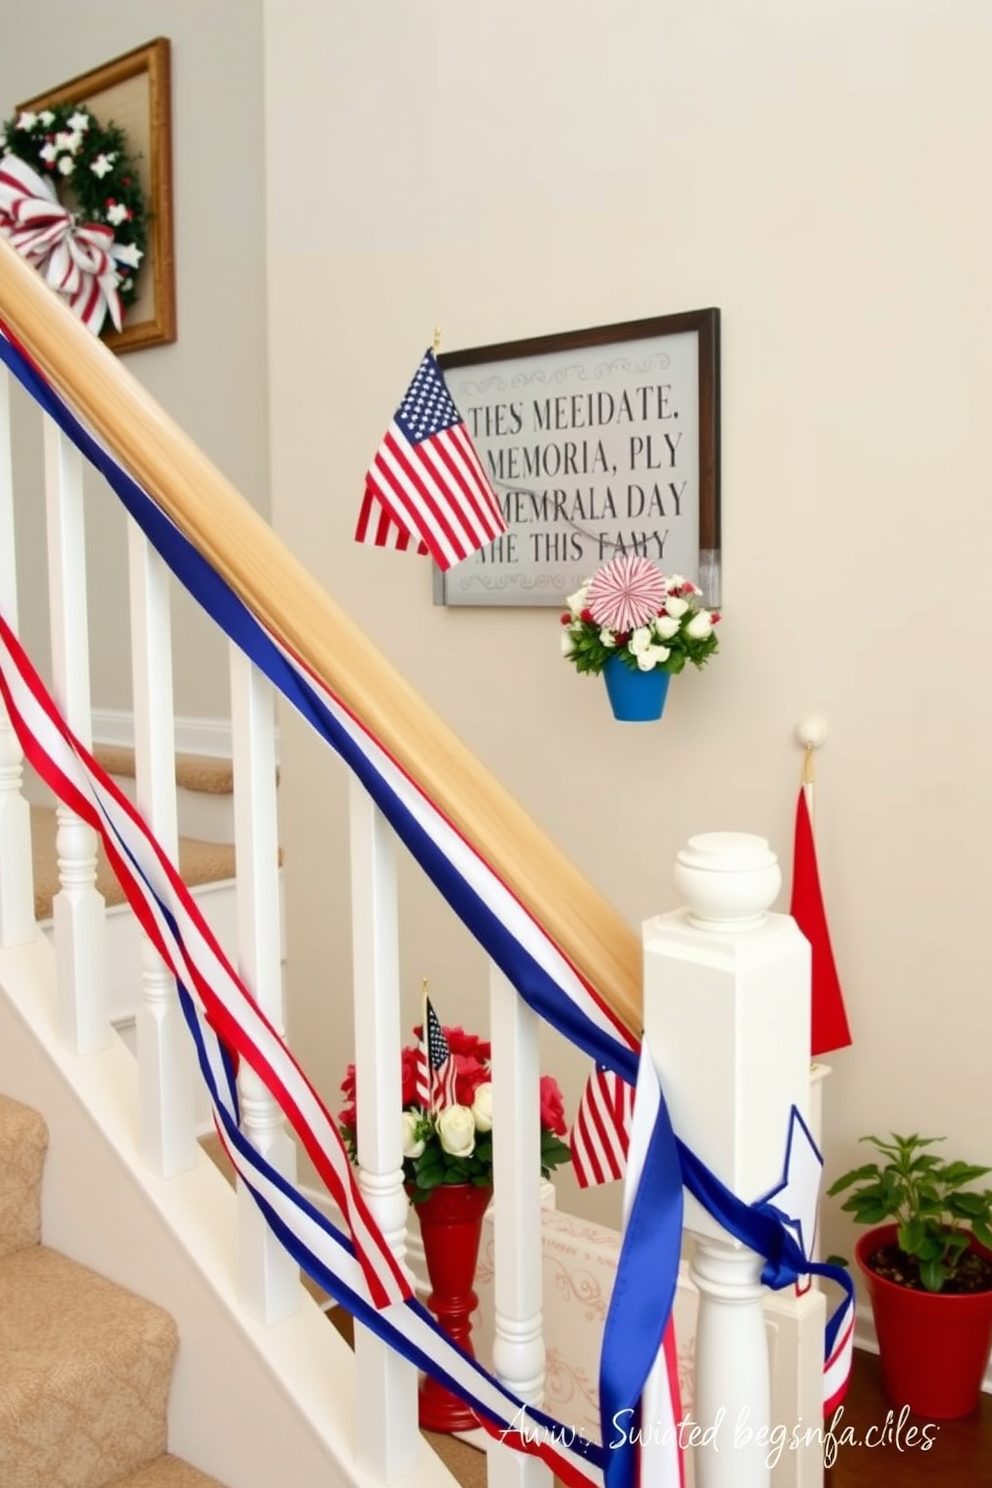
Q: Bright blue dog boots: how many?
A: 0